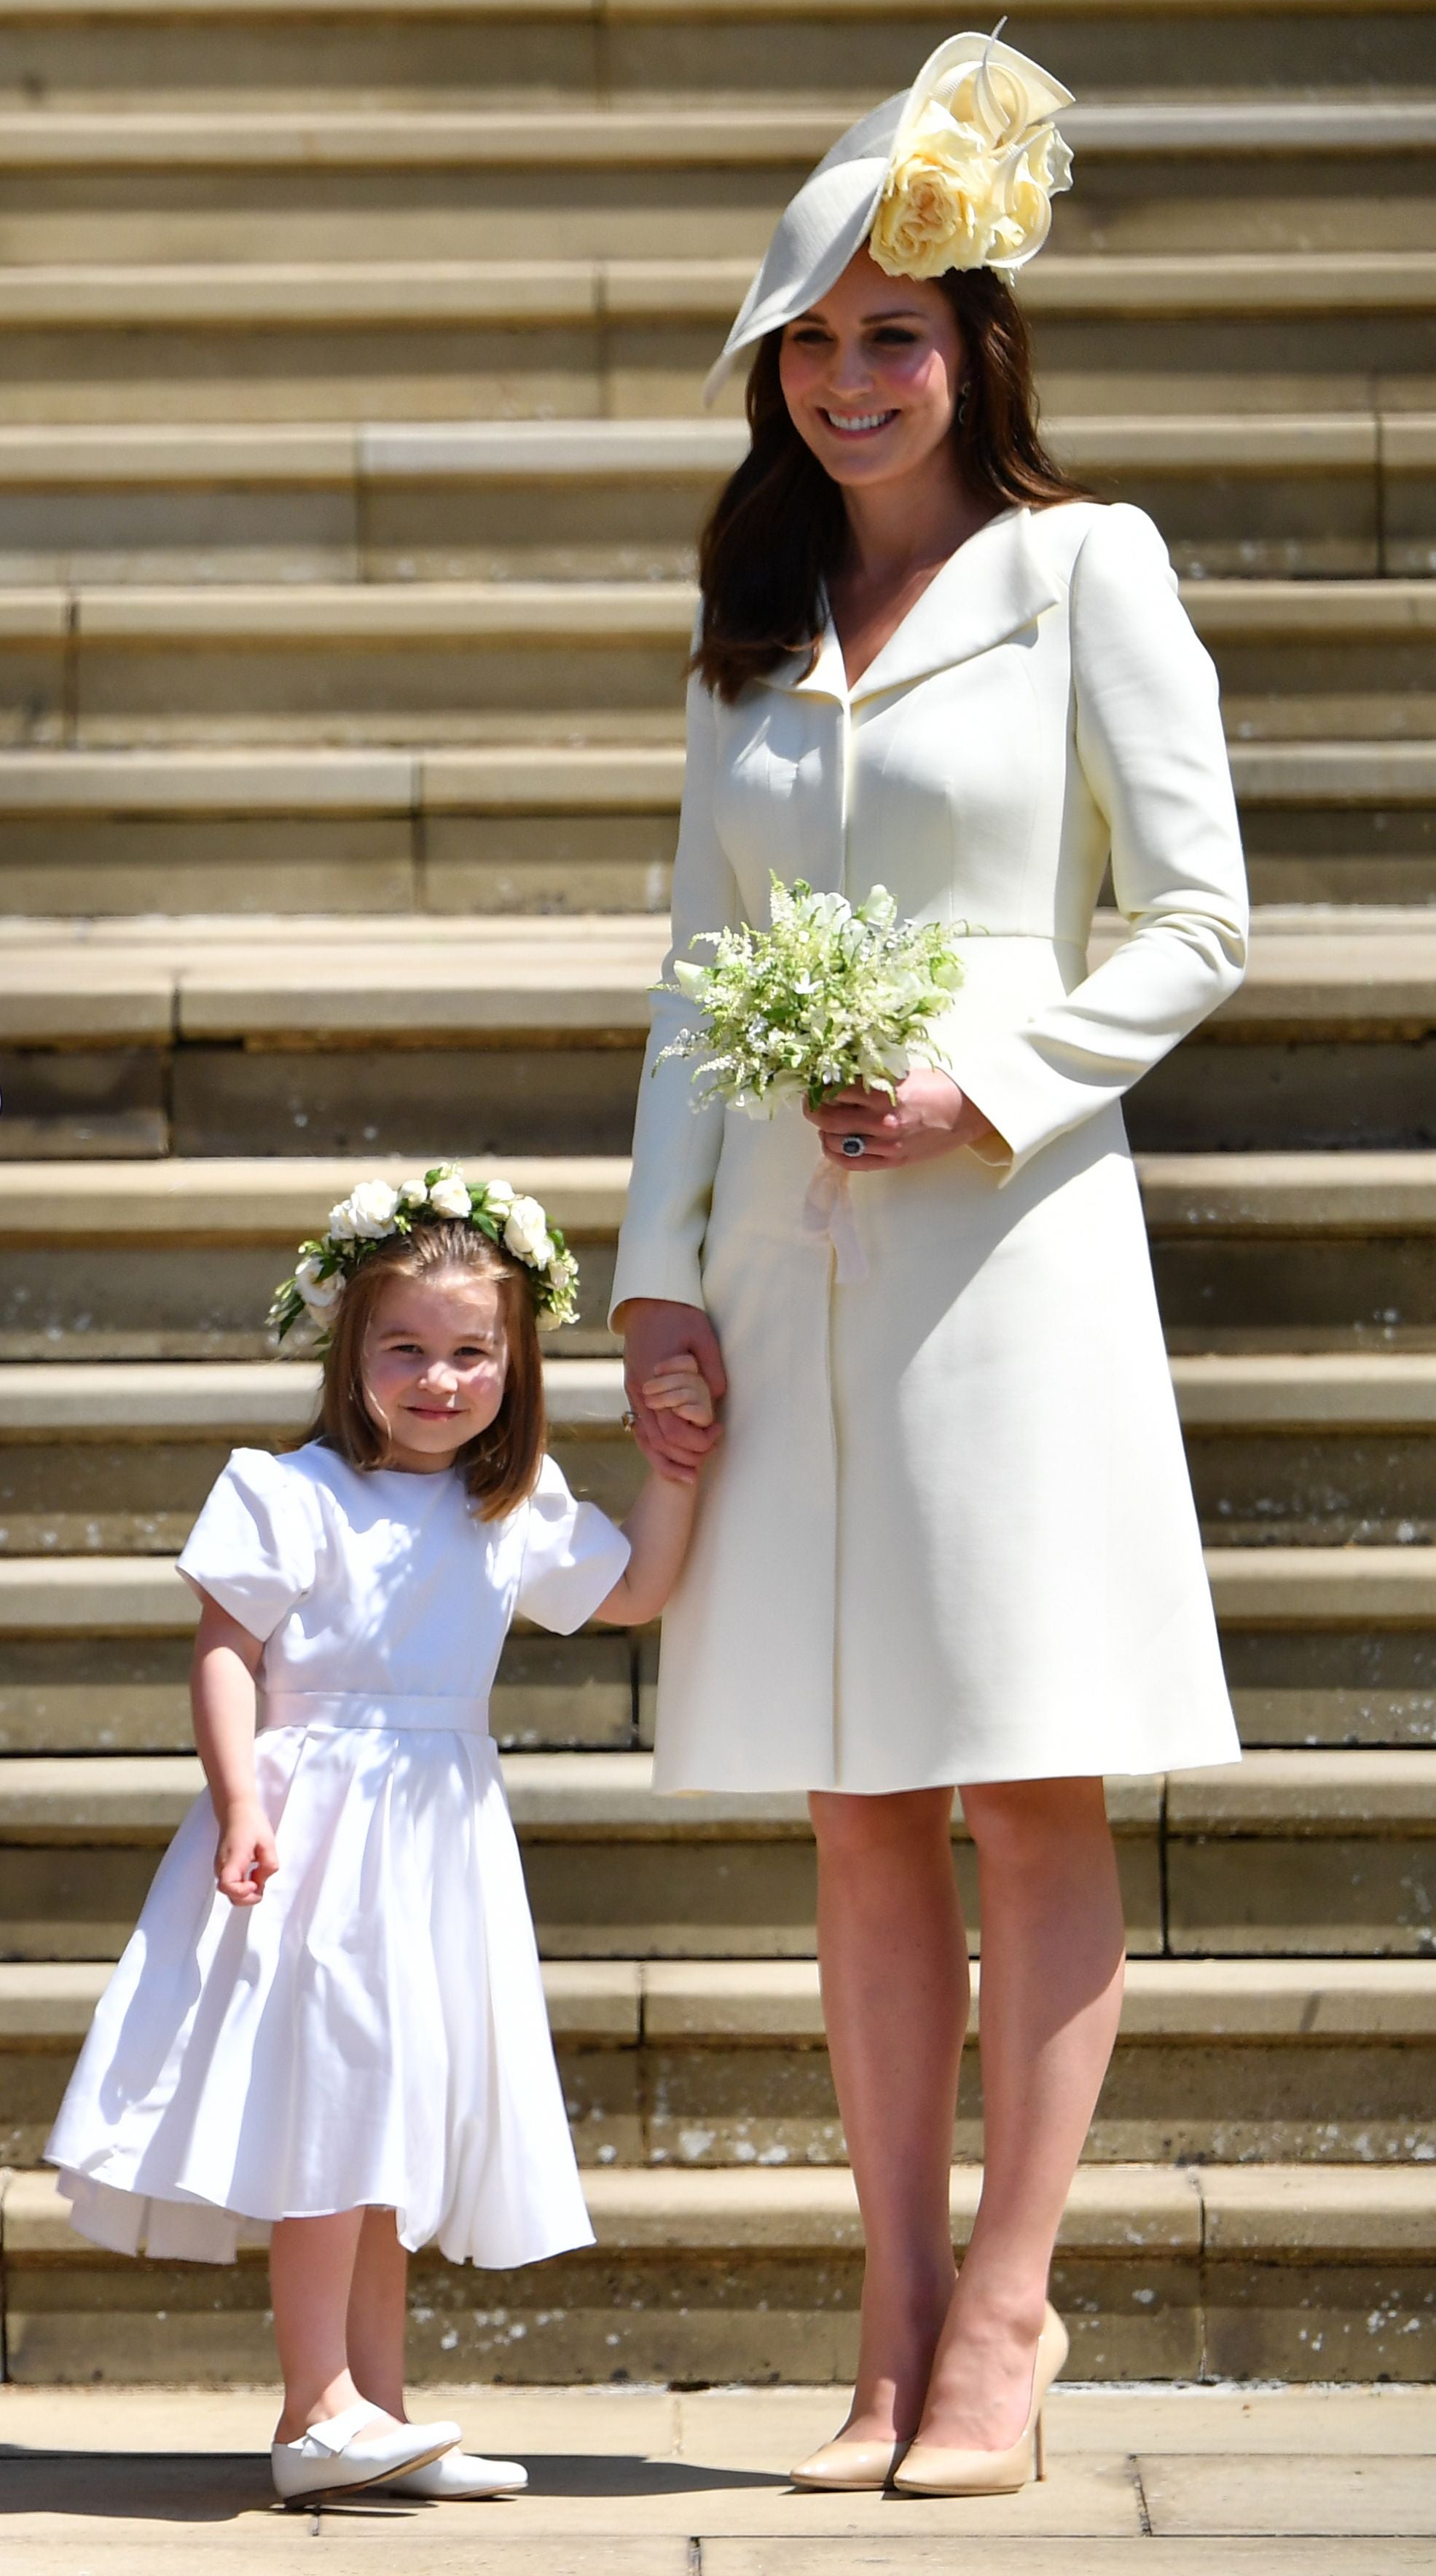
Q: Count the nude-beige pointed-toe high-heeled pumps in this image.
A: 2